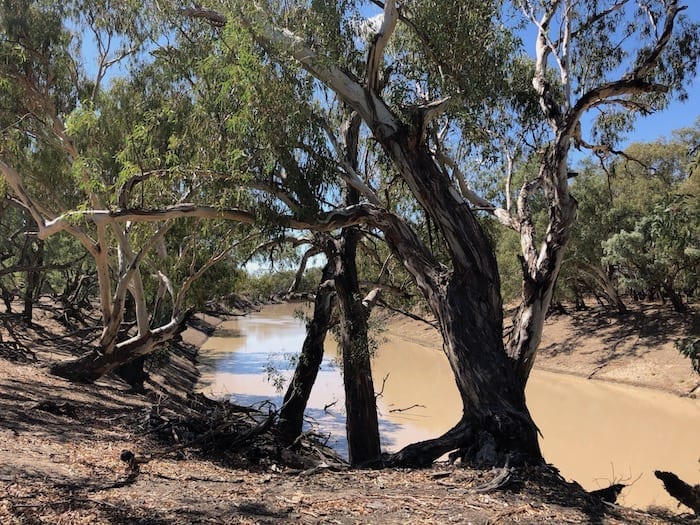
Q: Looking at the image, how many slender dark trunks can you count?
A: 2